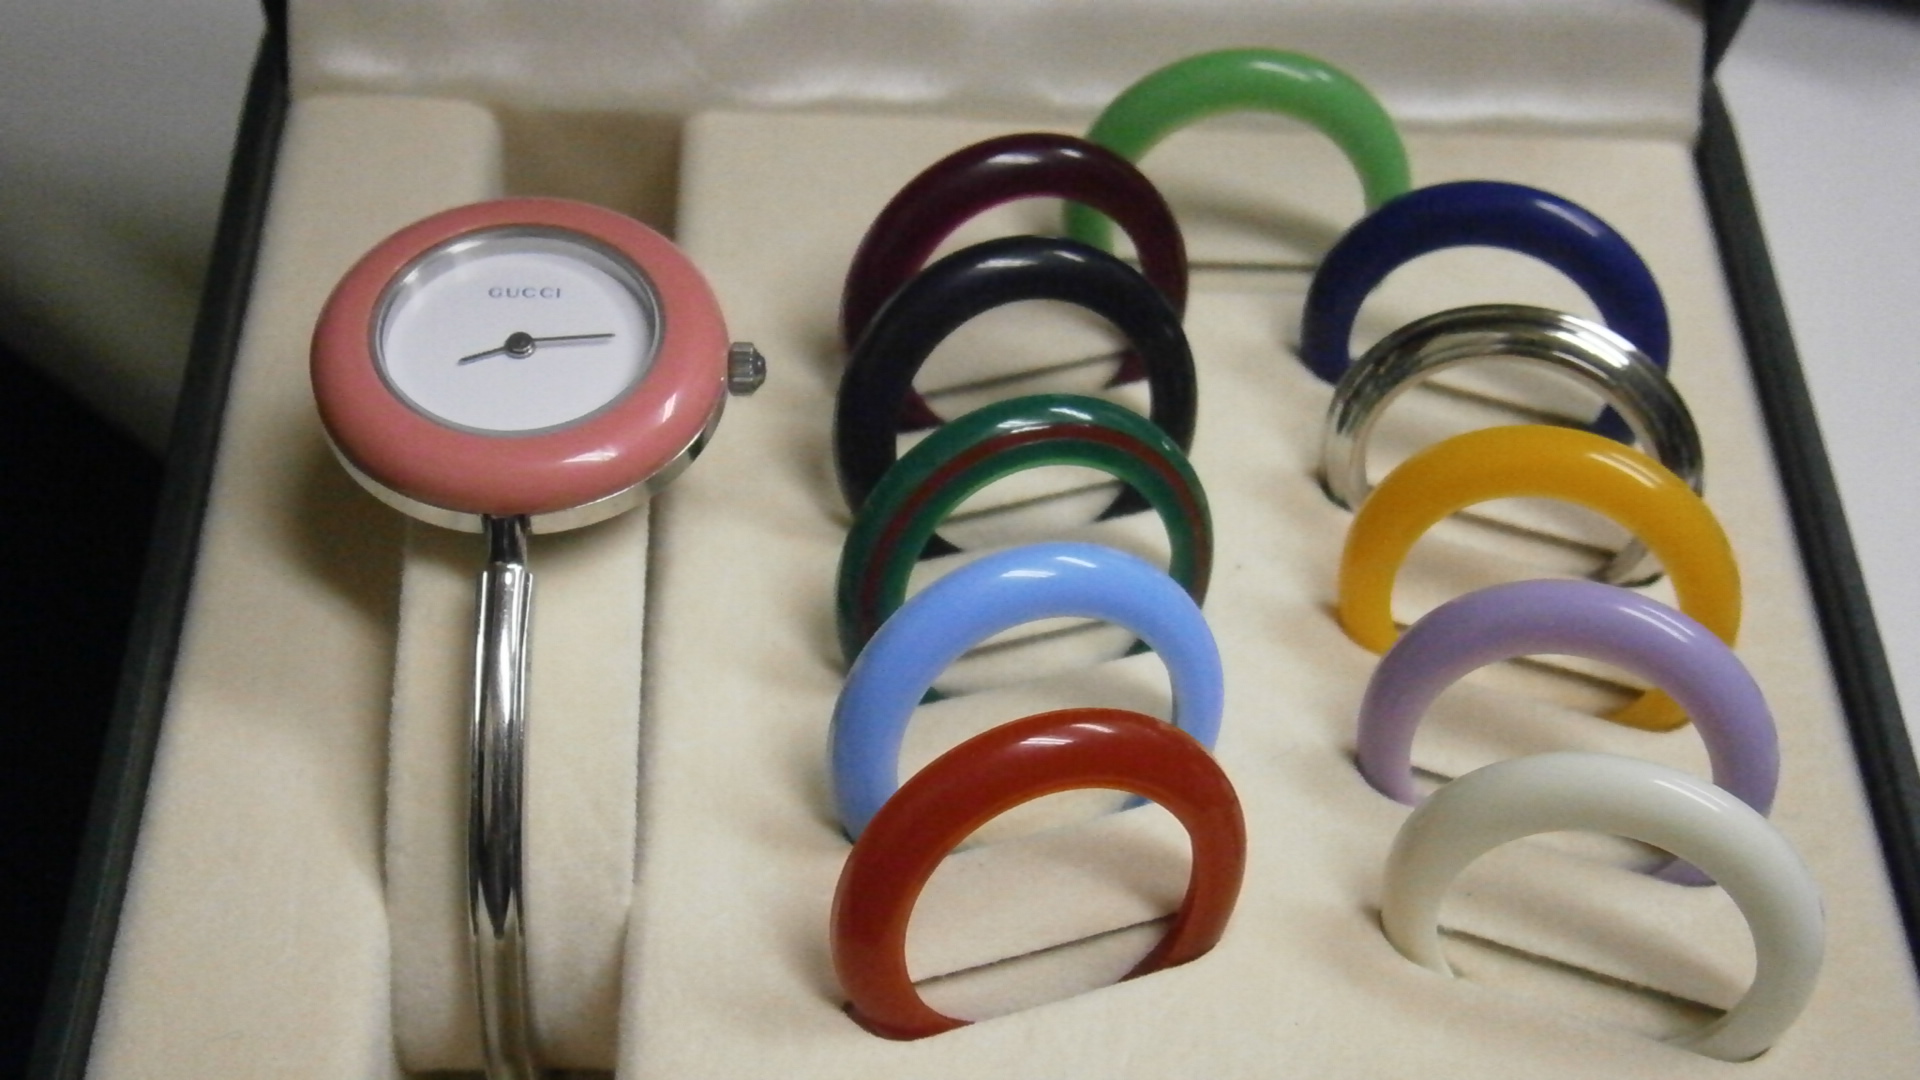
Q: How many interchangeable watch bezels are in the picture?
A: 12